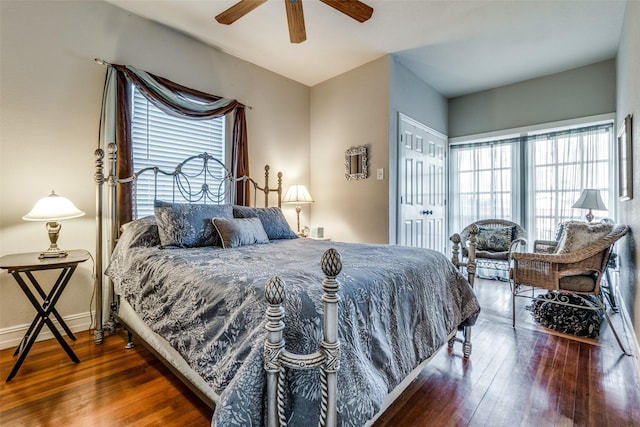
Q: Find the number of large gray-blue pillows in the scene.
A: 2